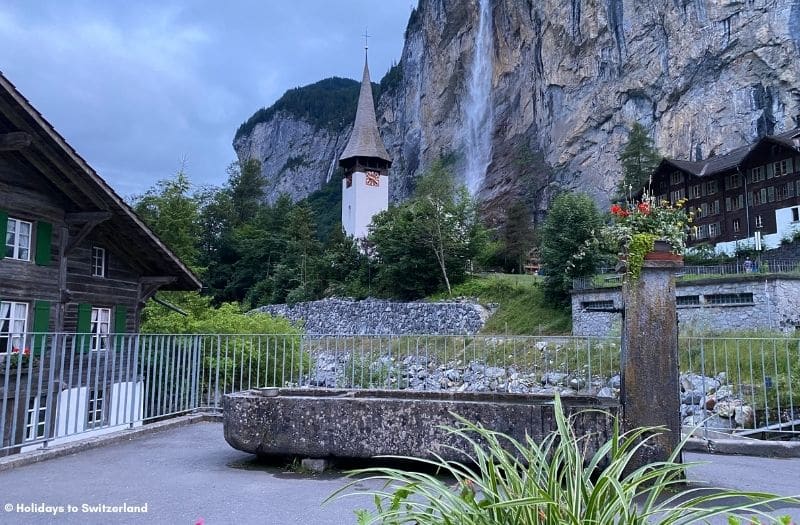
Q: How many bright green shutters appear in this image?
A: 5